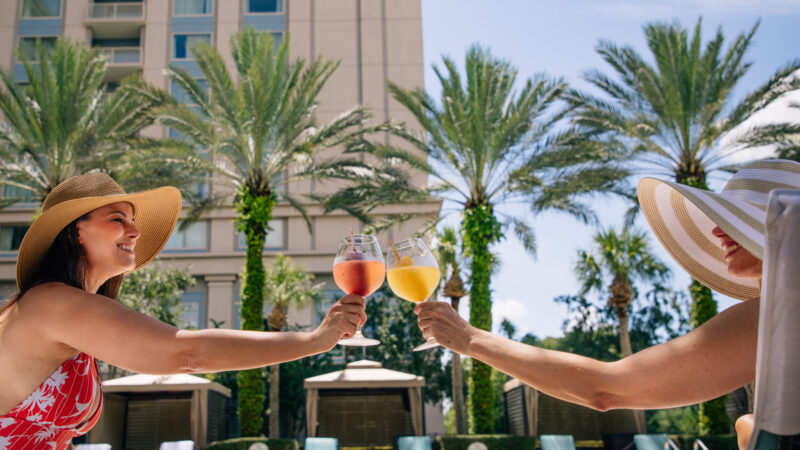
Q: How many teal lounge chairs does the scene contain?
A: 4